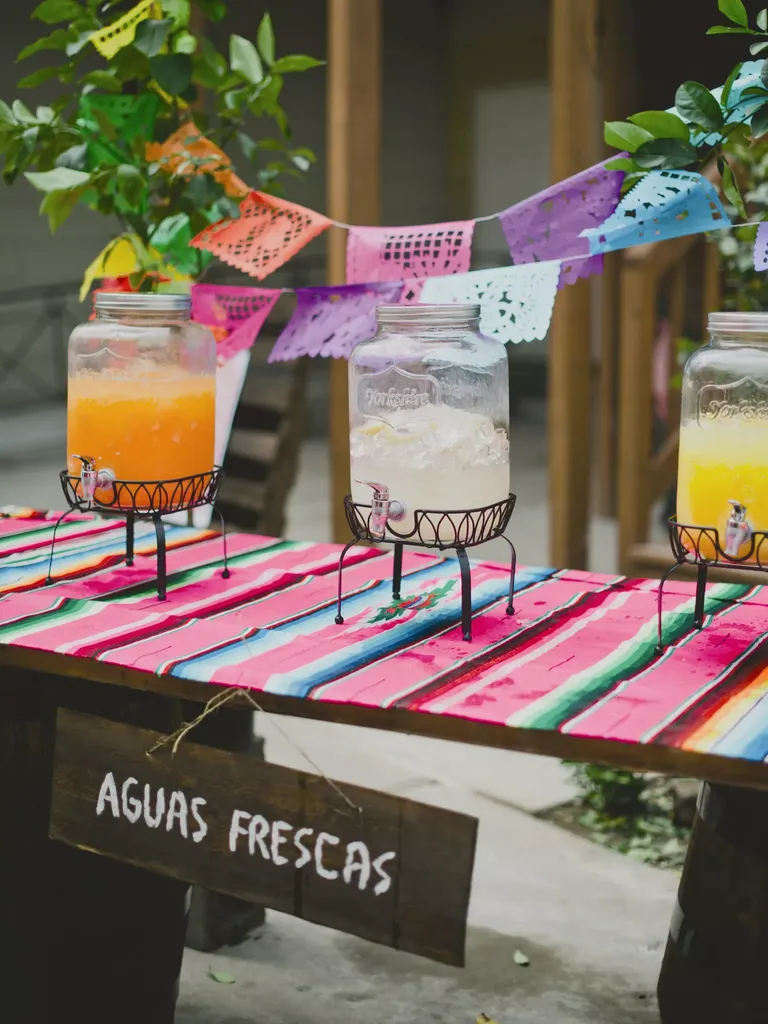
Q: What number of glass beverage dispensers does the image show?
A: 3